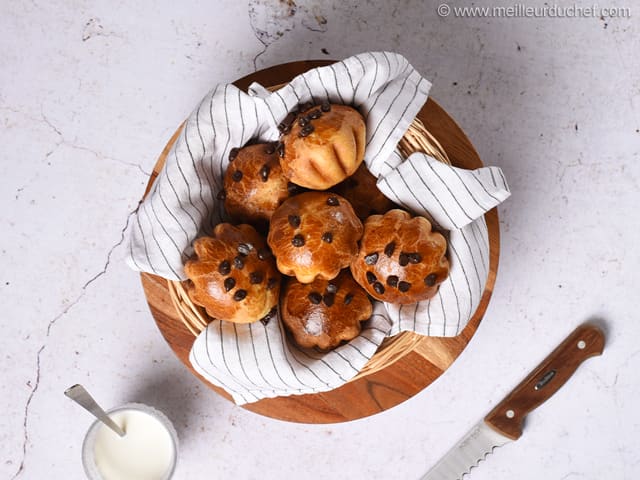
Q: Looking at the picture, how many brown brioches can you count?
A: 7